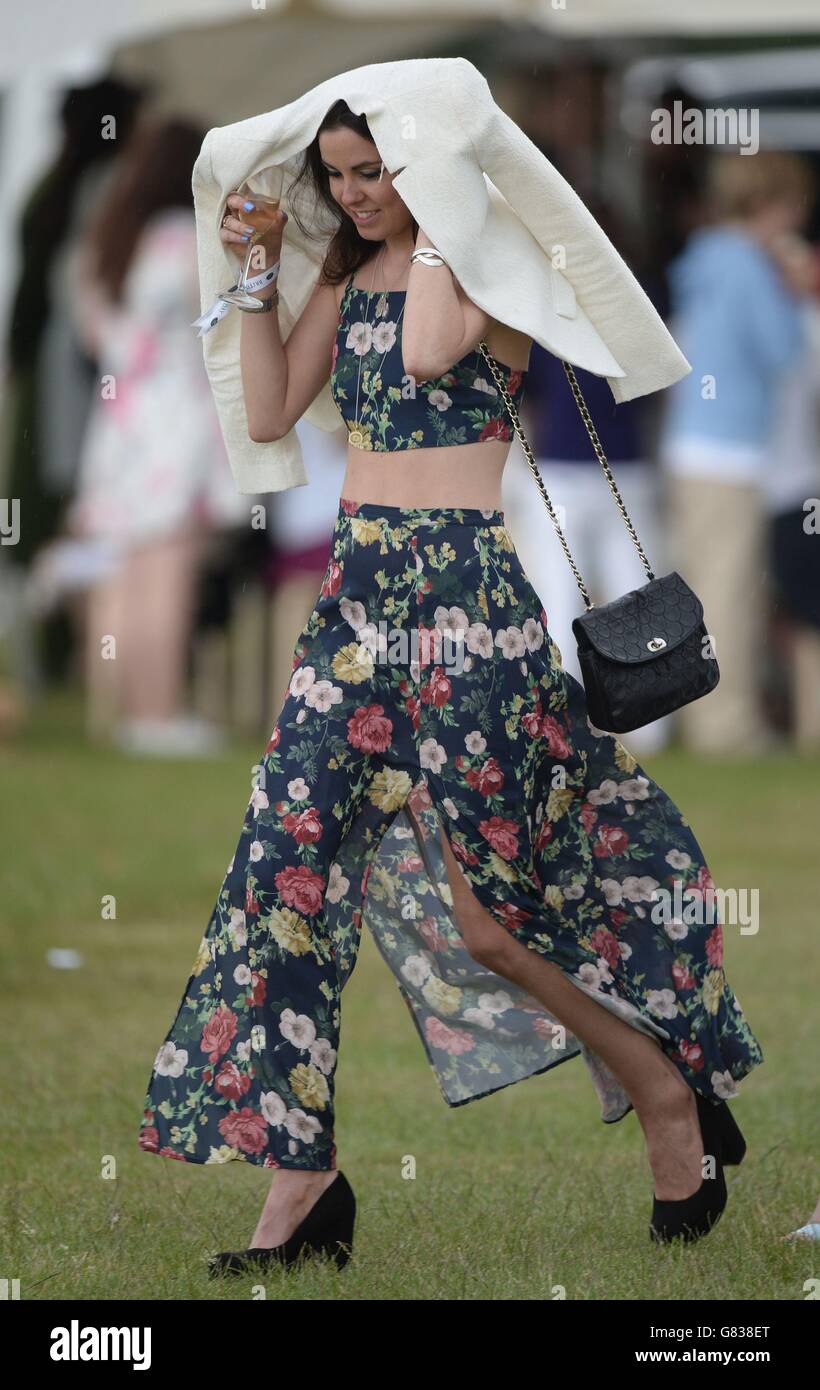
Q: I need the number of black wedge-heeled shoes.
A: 2